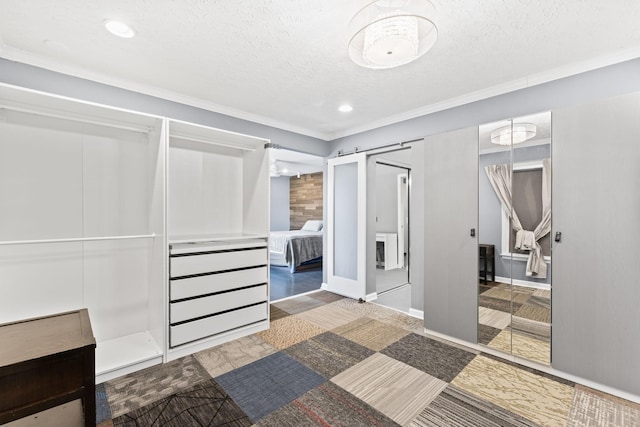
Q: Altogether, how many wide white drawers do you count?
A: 4